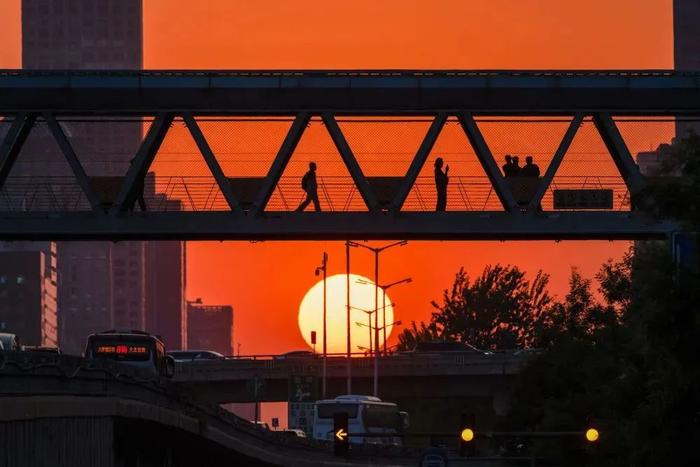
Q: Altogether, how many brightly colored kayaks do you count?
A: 0